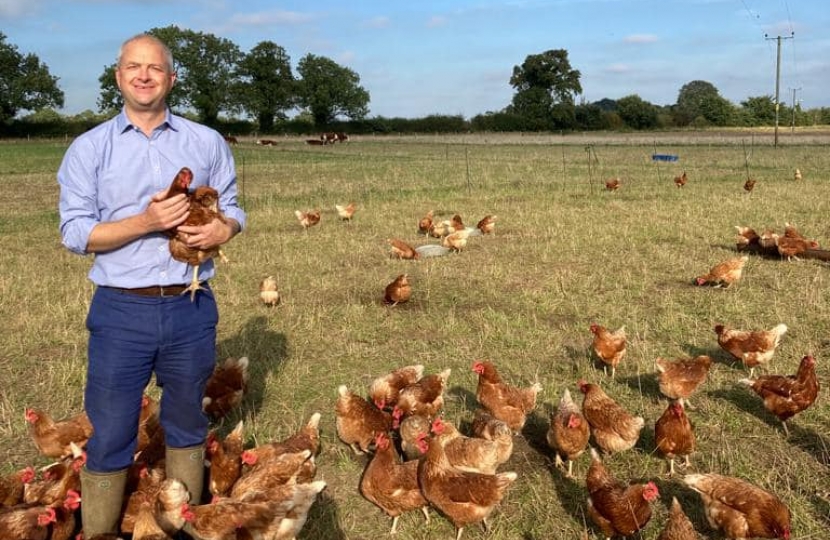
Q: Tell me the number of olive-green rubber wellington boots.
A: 2